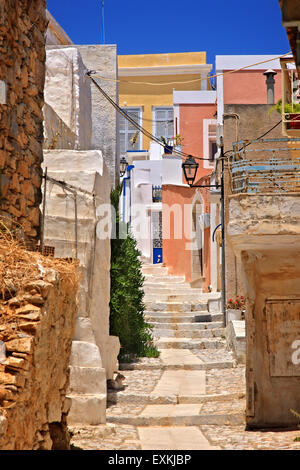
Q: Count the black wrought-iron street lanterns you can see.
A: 2